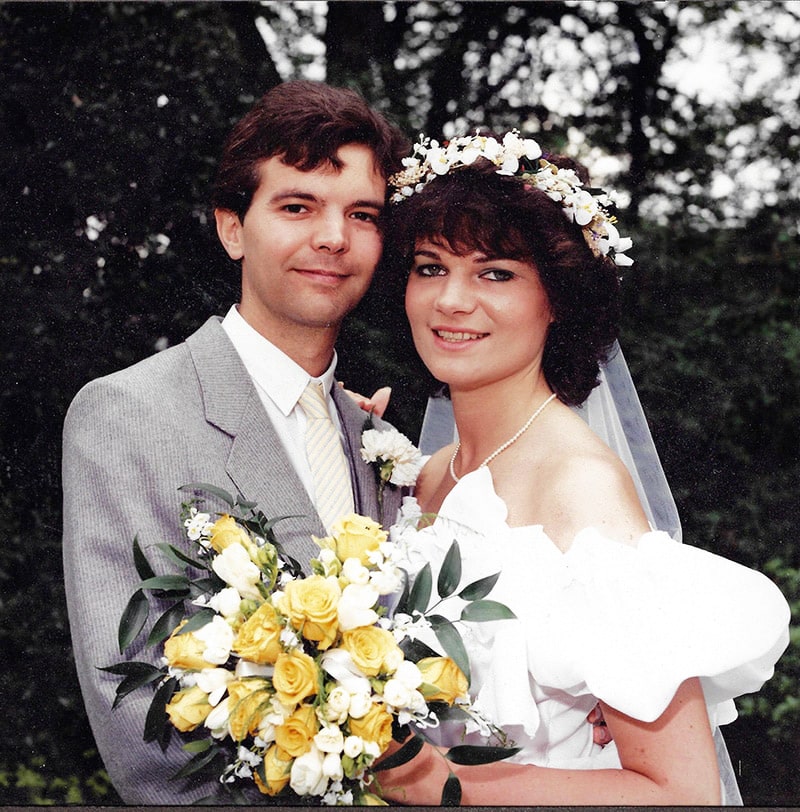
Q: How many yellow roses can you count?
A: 13